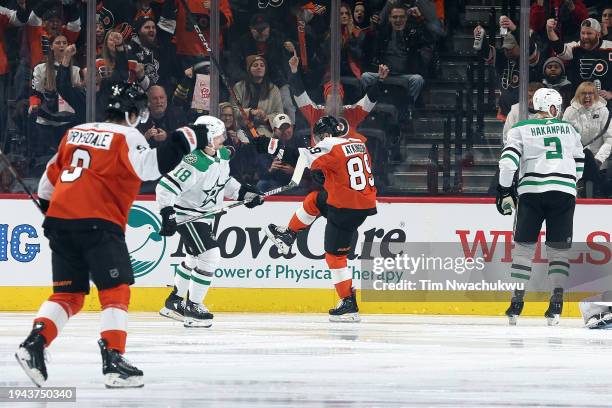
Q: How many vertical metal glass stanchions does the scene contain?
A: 4